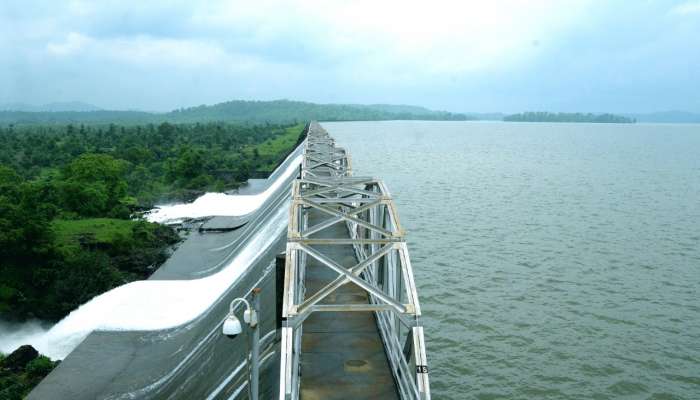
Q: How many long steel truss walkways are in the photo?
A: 1